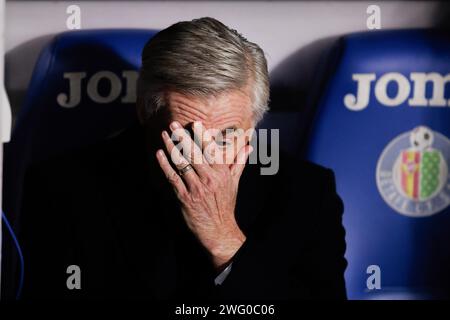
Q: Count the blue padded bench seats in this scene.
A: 2